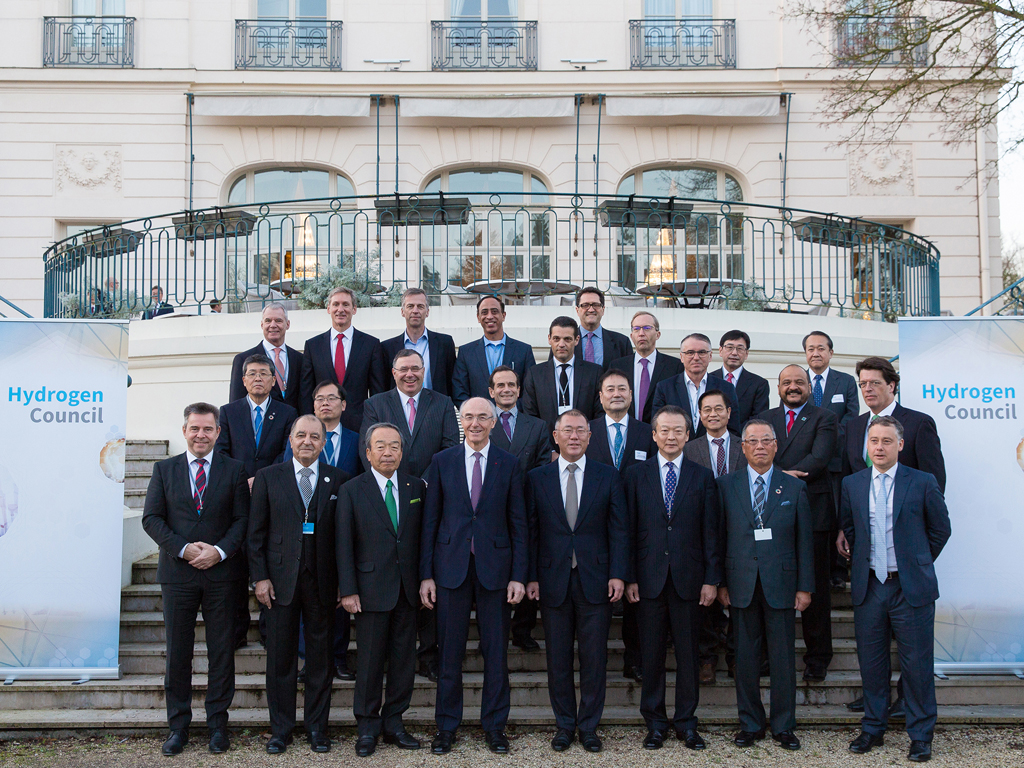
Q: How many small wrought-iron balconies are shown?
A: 5